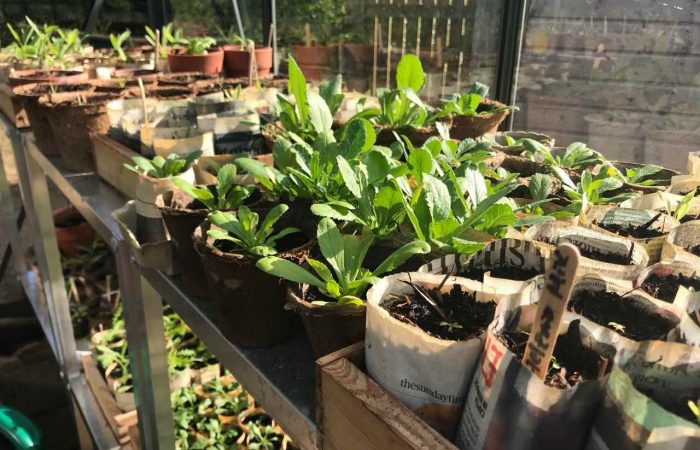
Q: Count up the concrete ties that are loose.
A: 0